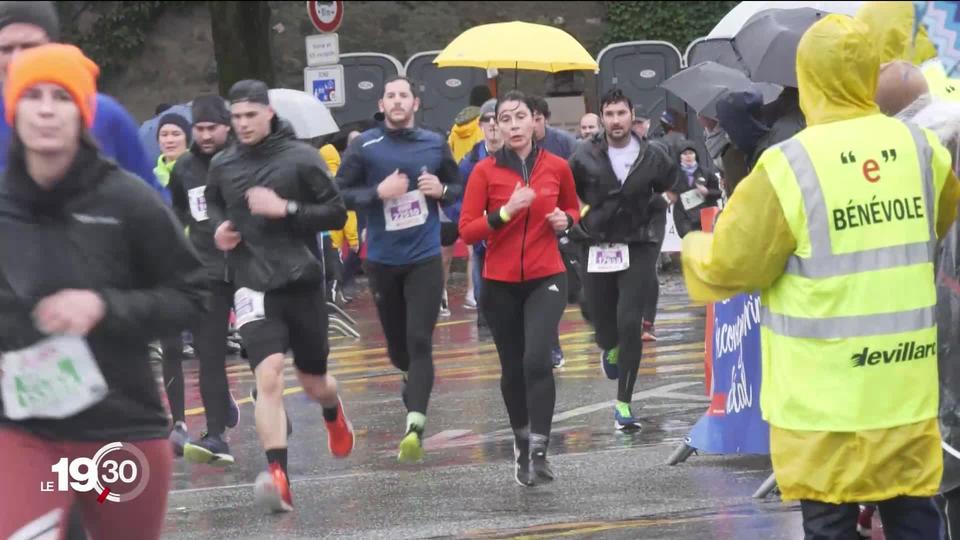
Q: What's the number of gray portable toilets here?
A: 4